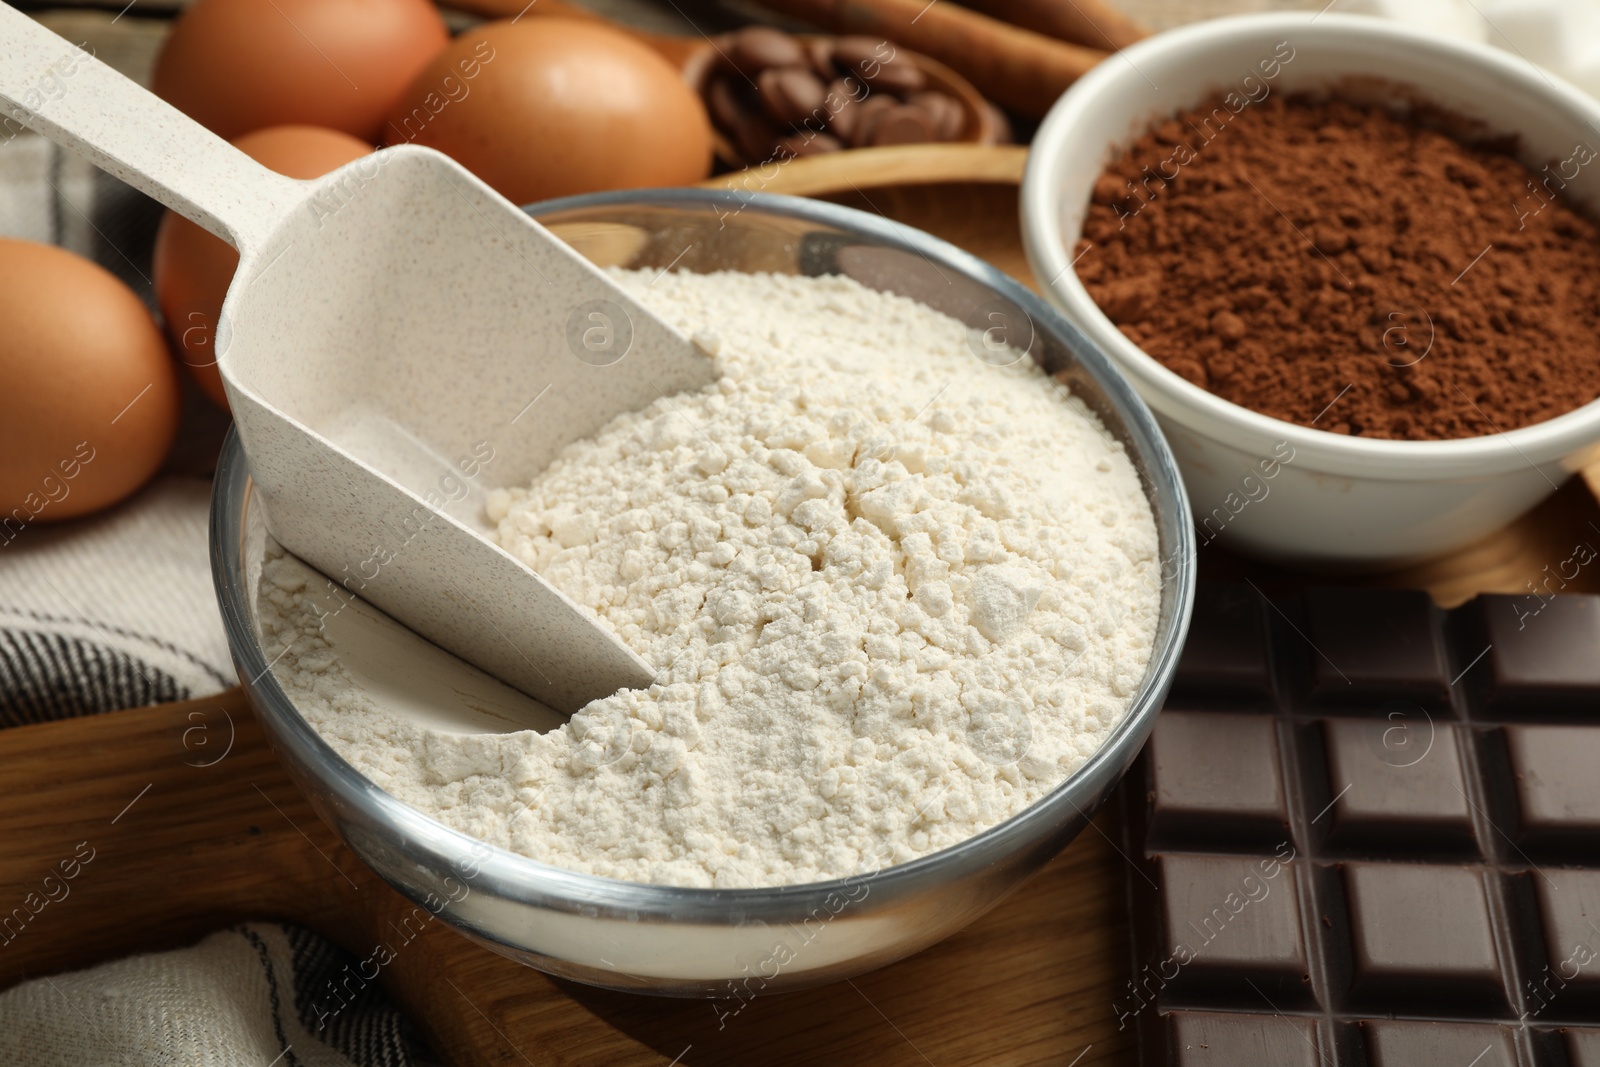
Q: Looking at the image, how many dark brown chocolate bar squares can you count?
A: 12